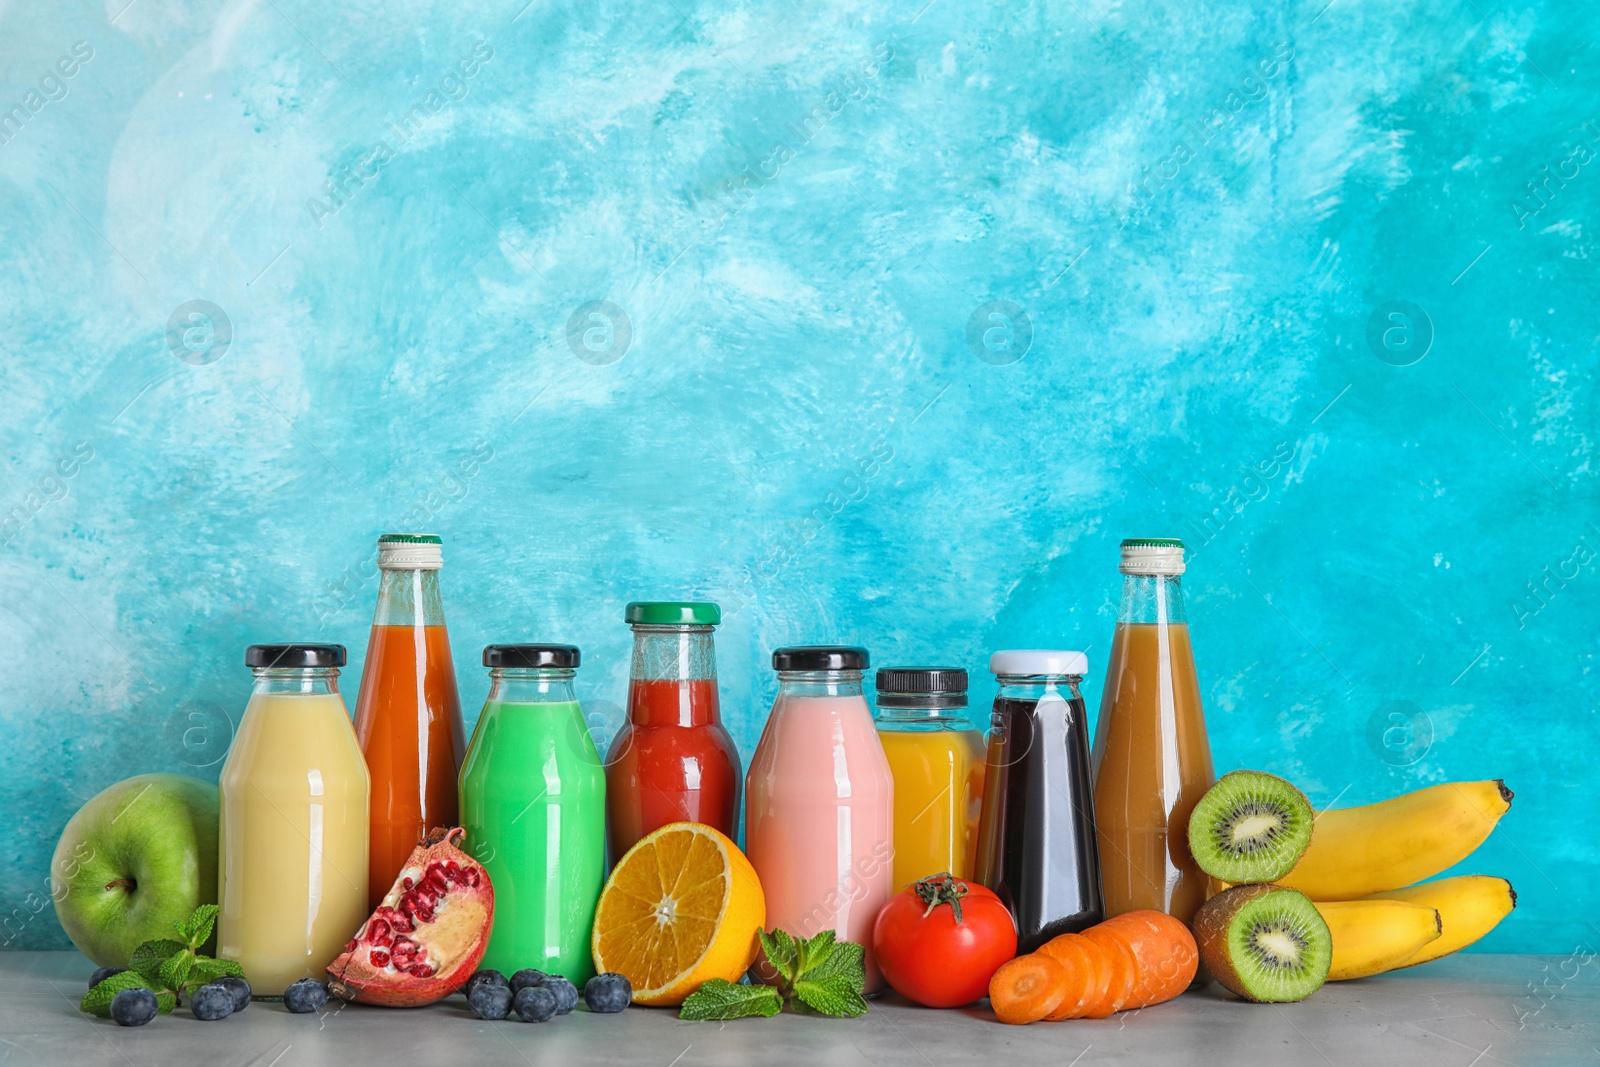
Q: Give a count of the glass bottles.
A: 8